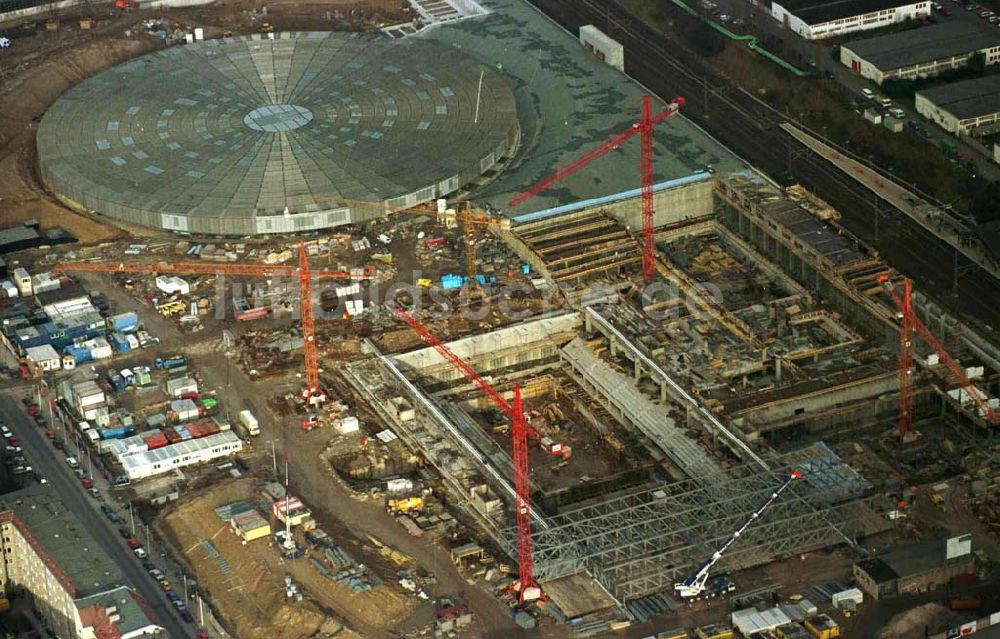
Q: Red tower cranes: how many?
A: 4